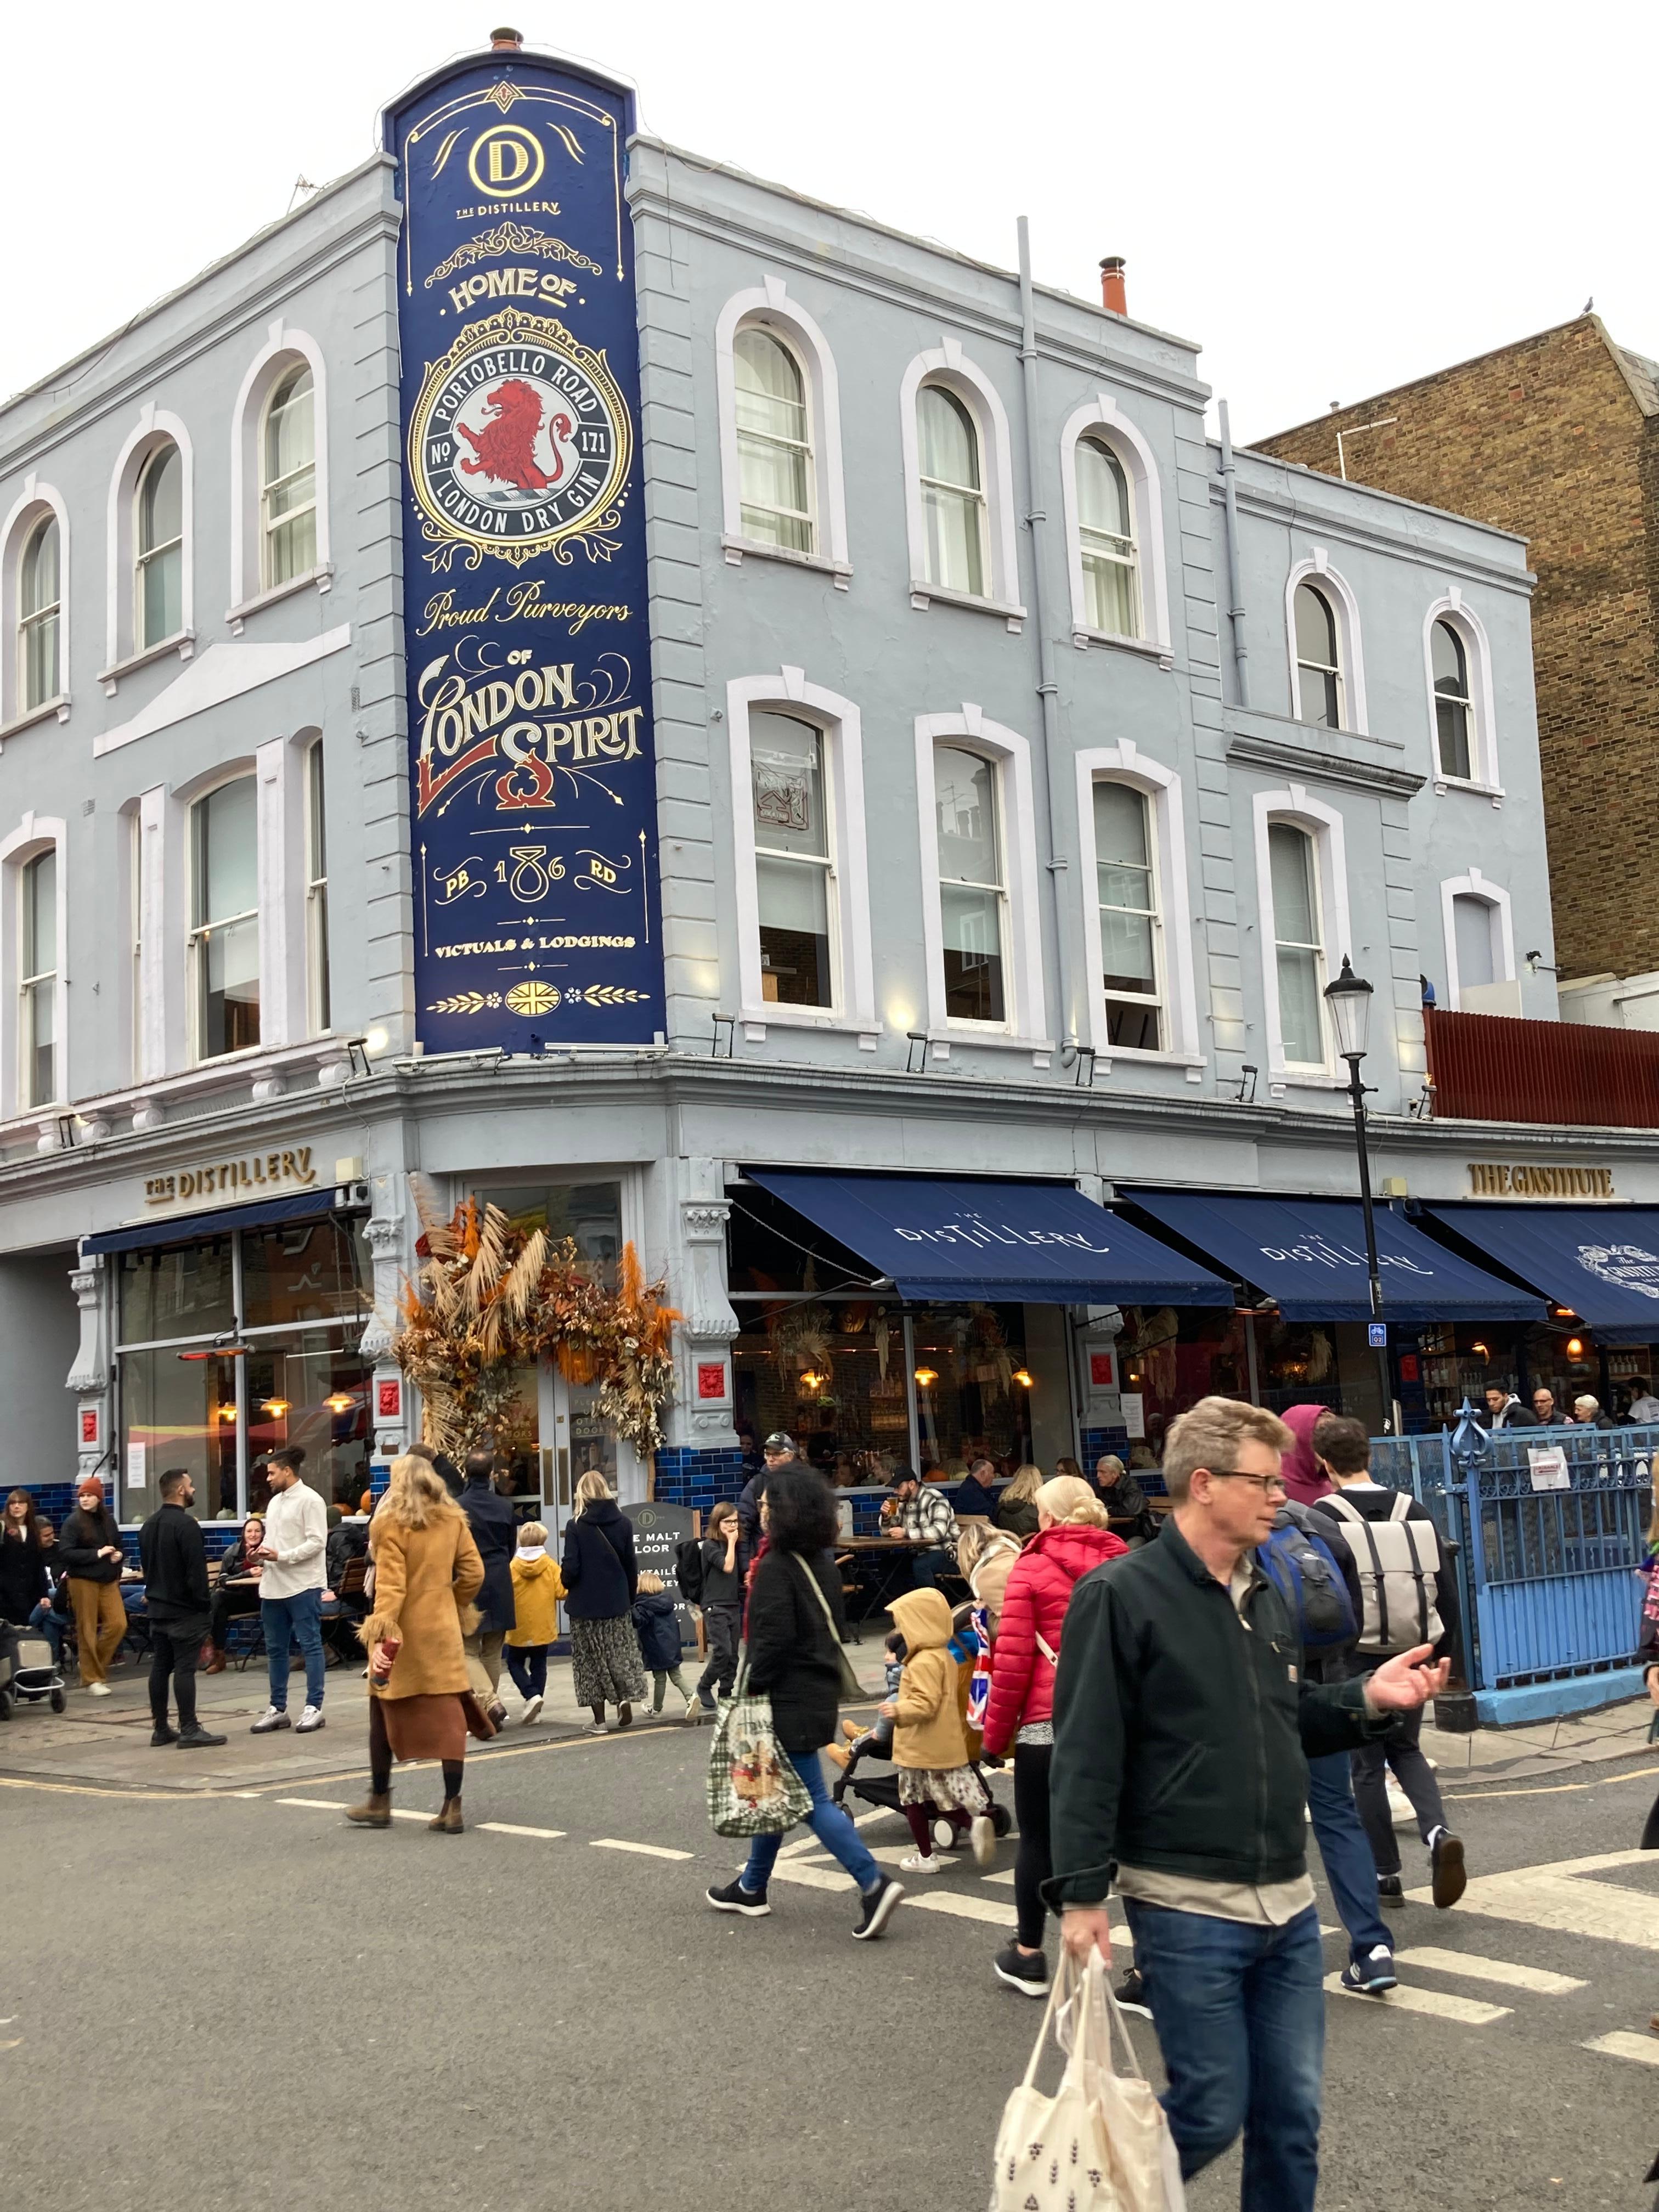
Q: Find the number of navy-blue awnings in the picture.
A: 4